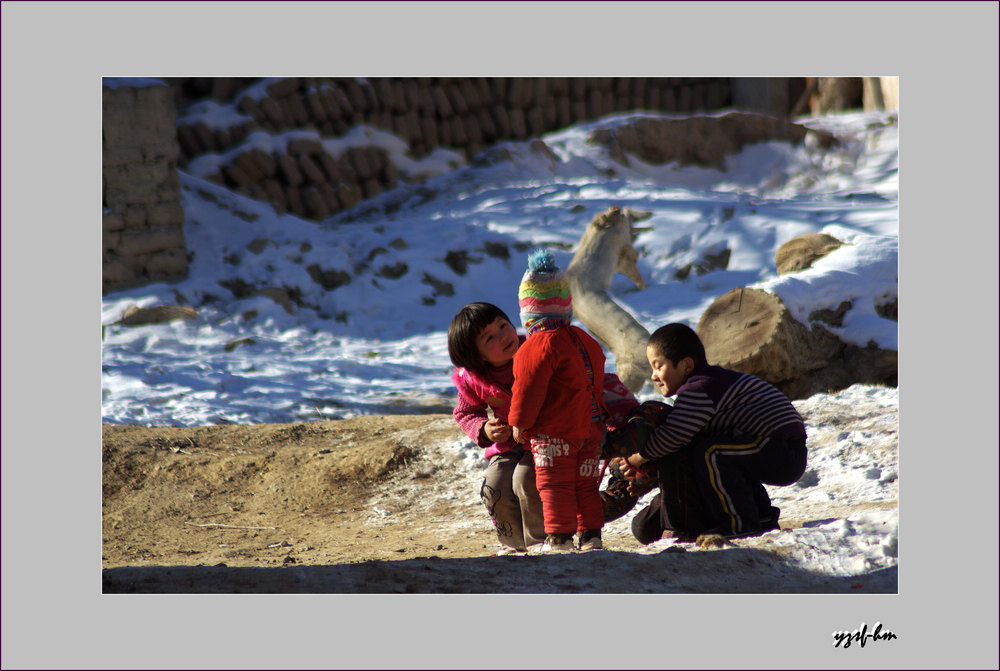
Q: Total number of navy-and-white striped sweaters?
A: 1